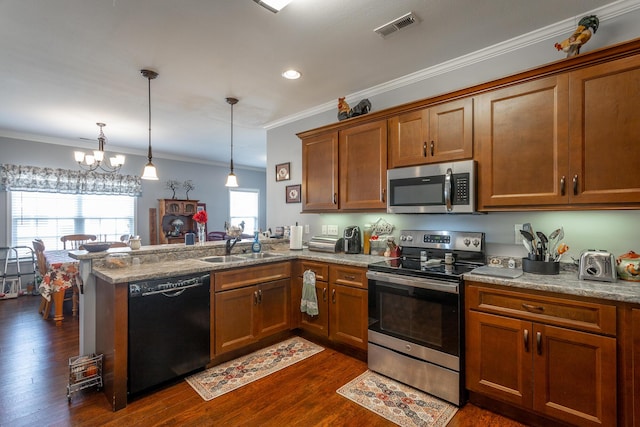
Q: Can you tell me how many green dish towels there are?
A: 1